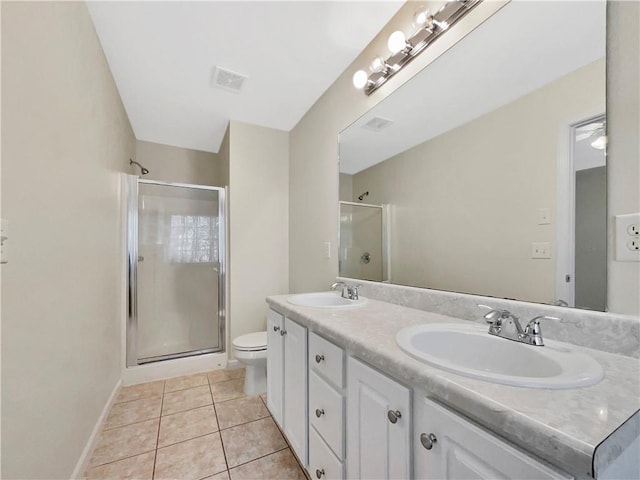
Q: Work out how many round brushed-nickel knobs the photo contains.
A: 7